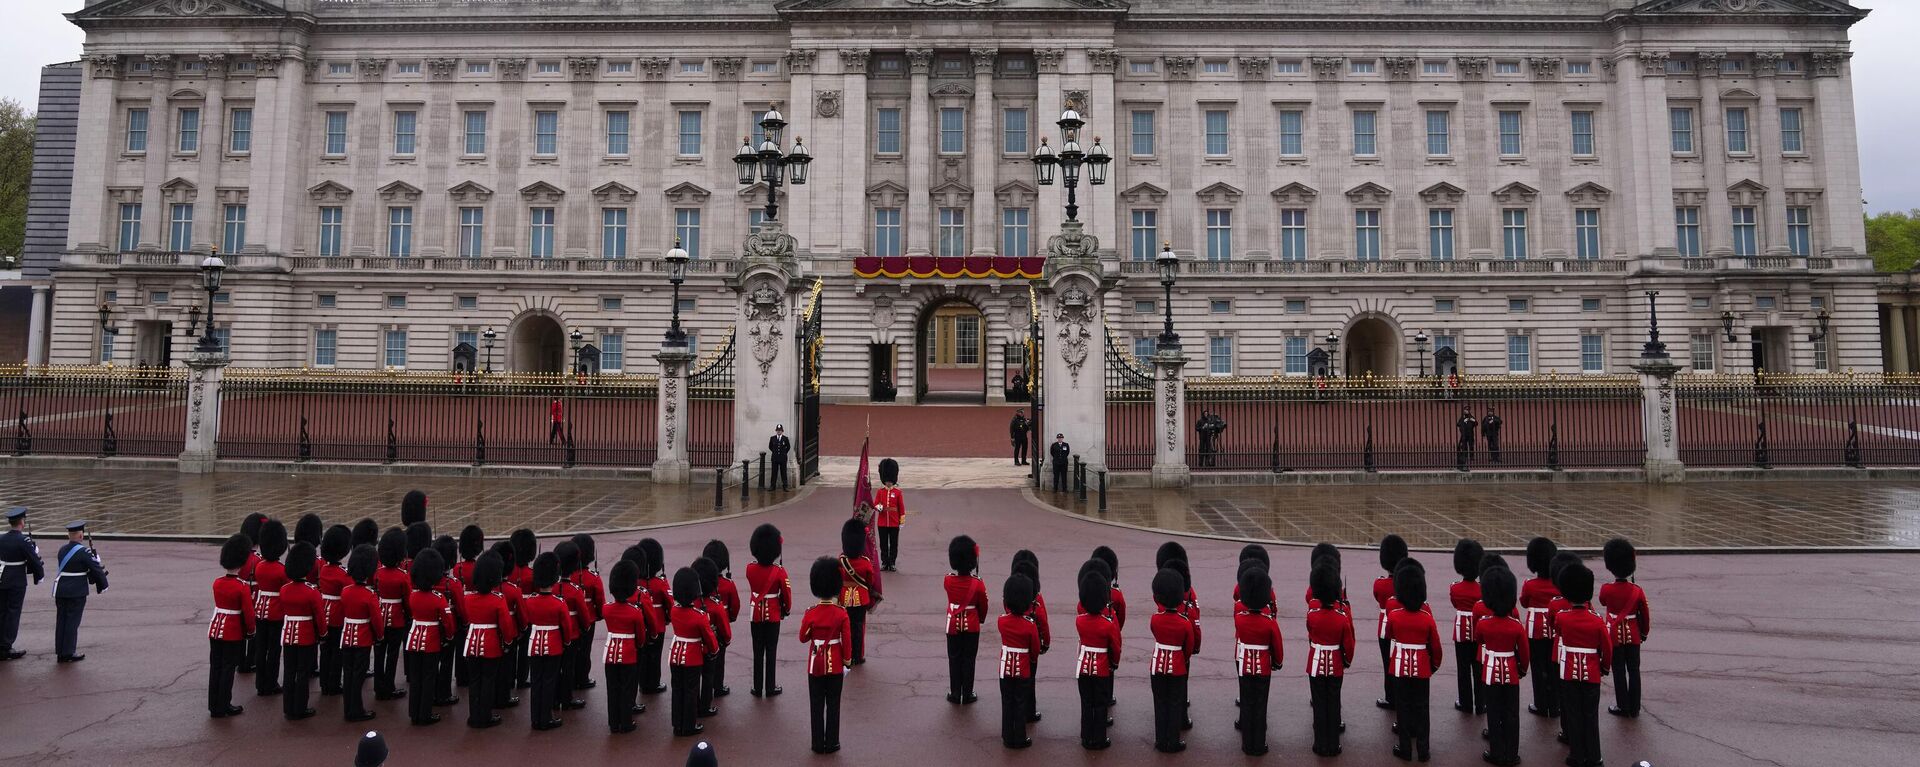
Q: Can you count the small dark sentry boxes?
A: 4